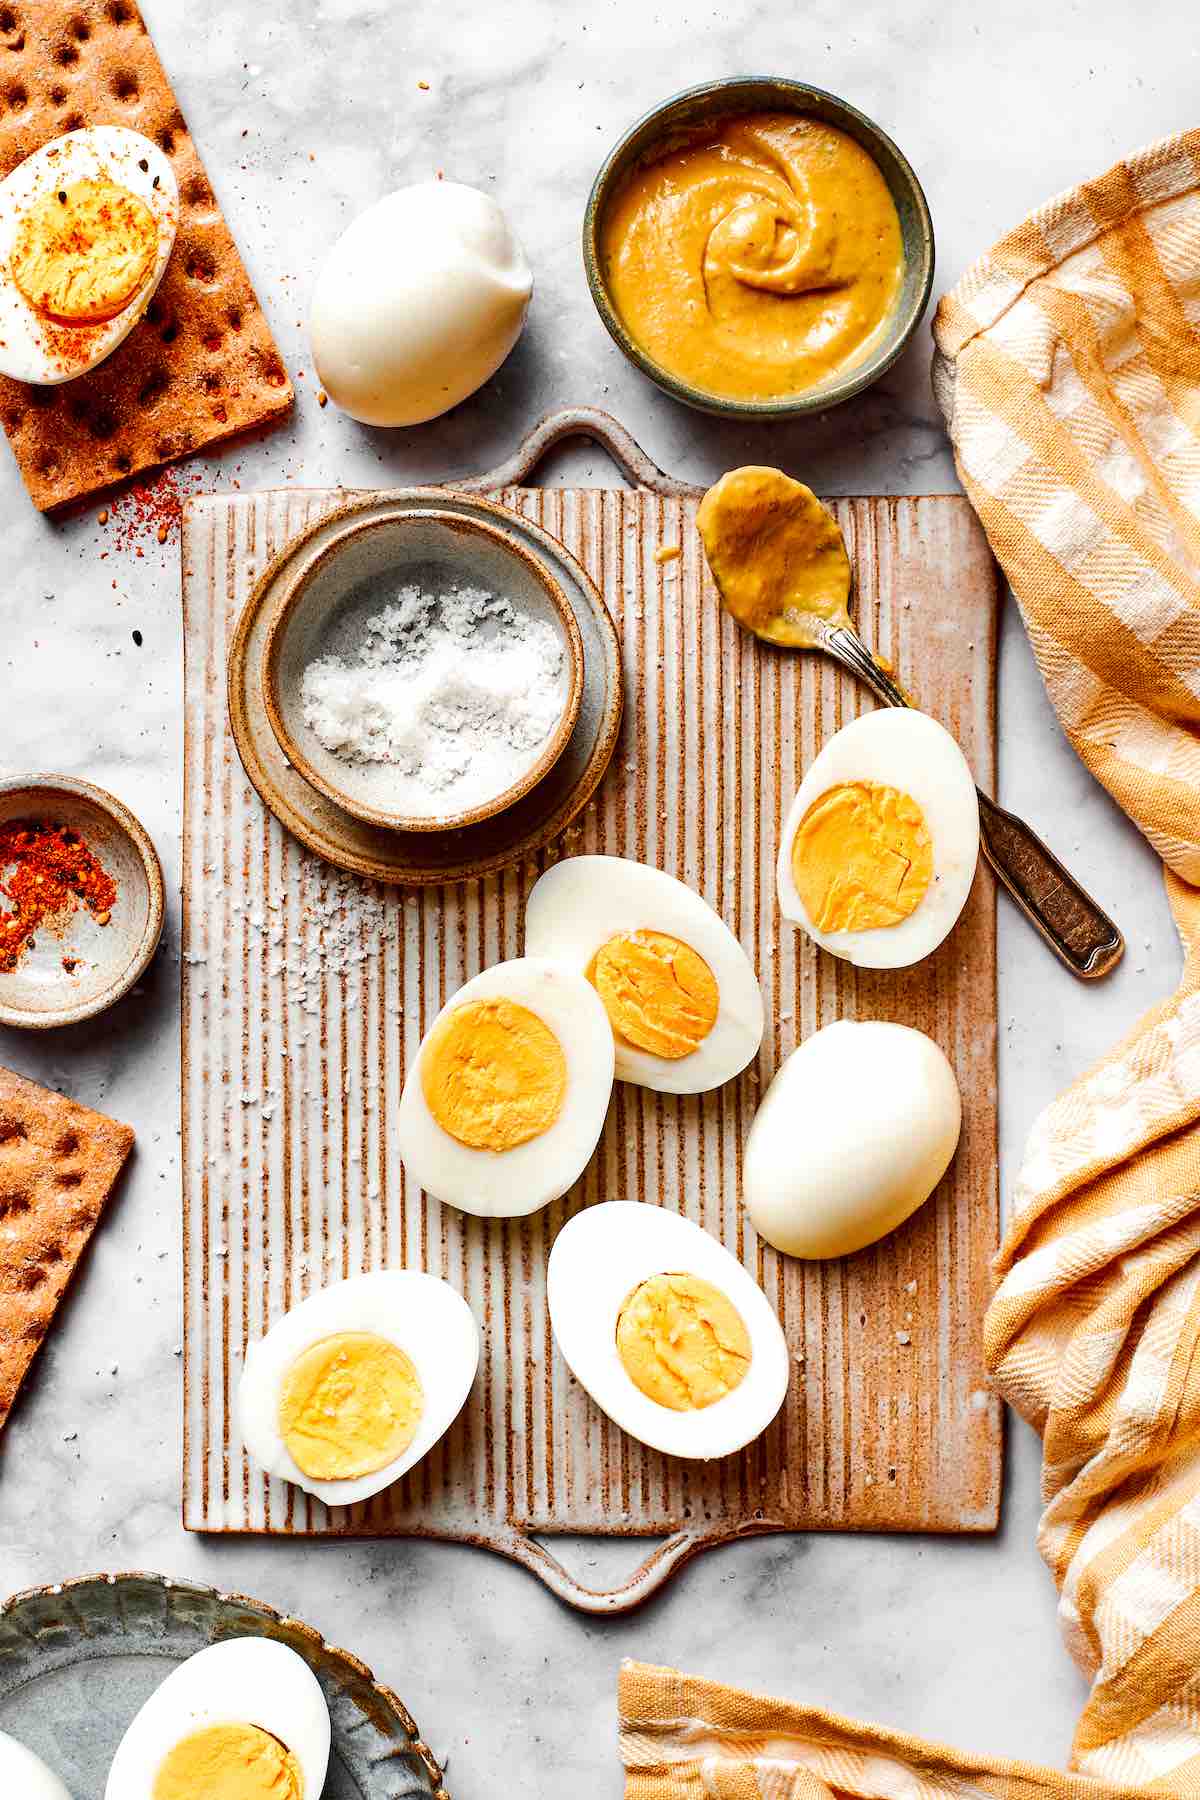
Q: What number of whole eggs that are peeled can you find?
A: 2